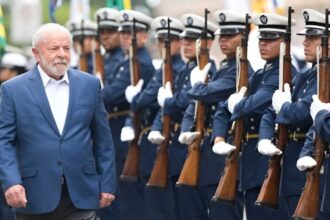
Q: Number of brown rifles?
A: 8